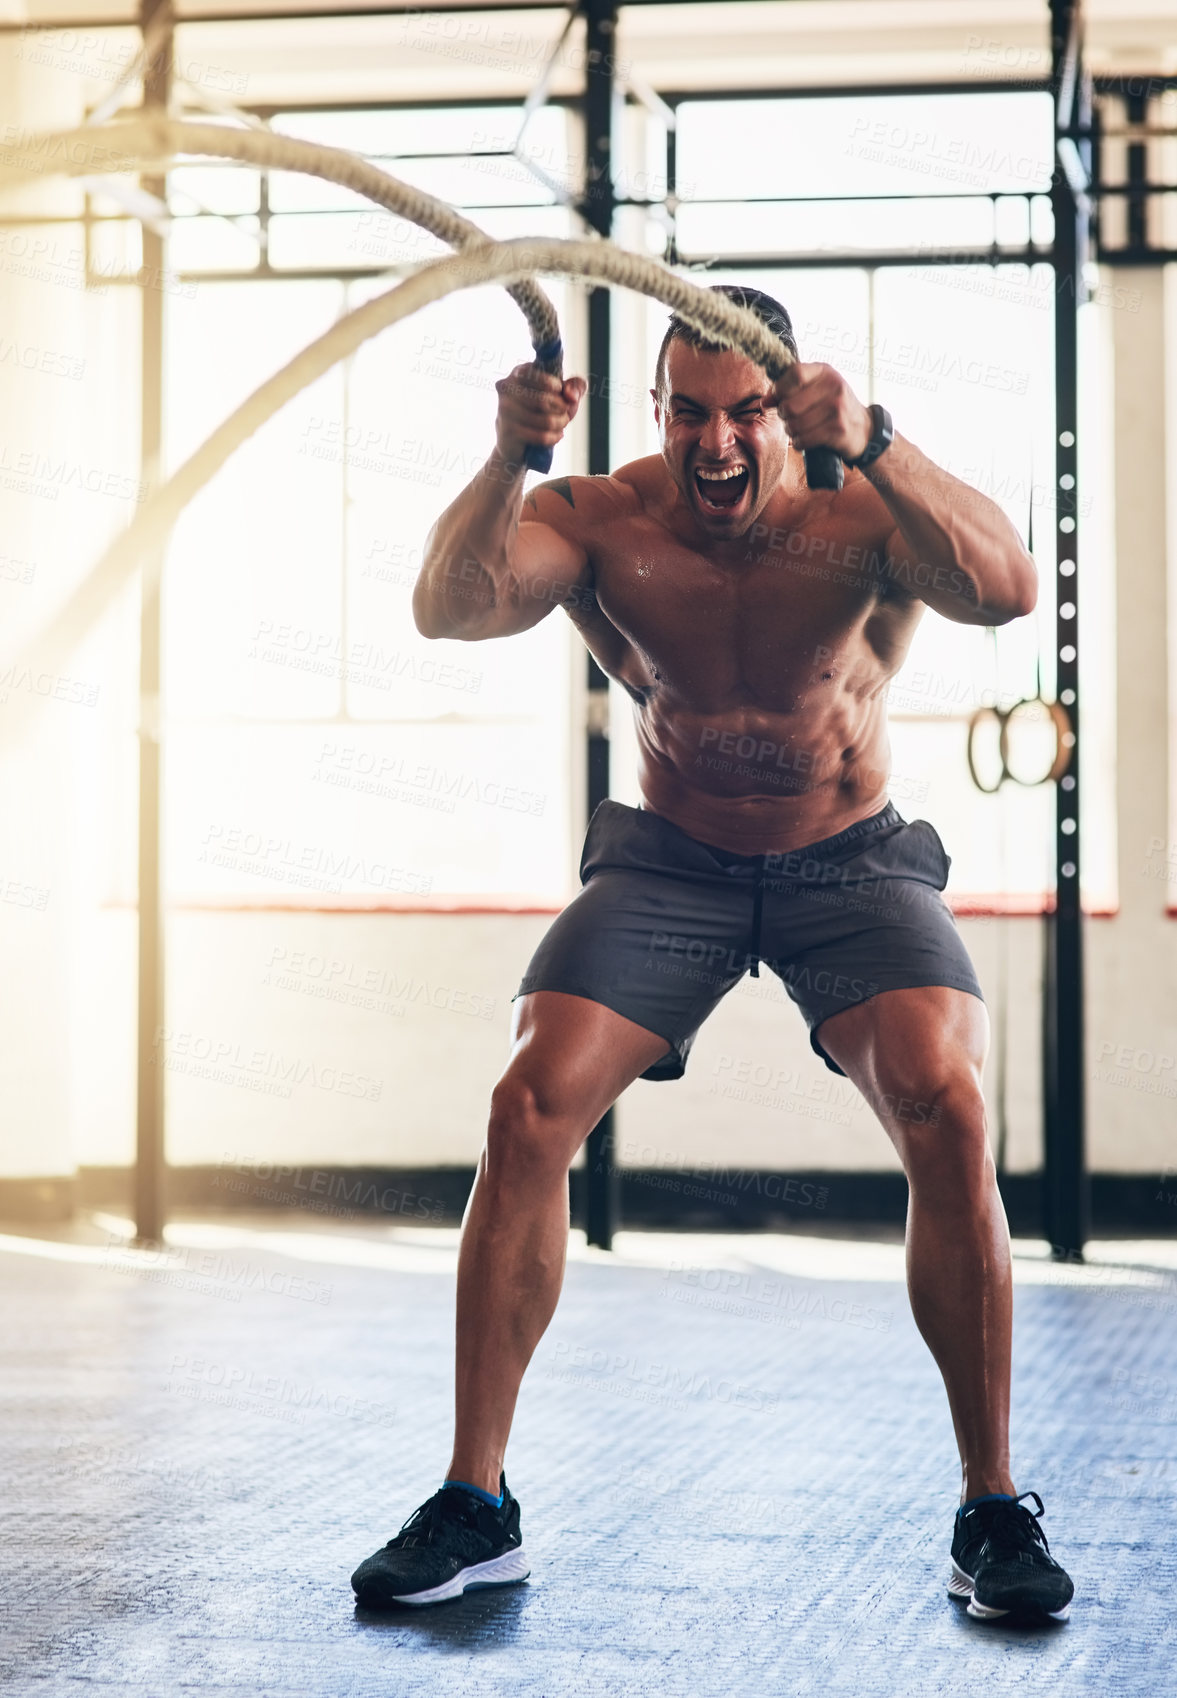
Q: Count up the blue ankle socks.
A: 2